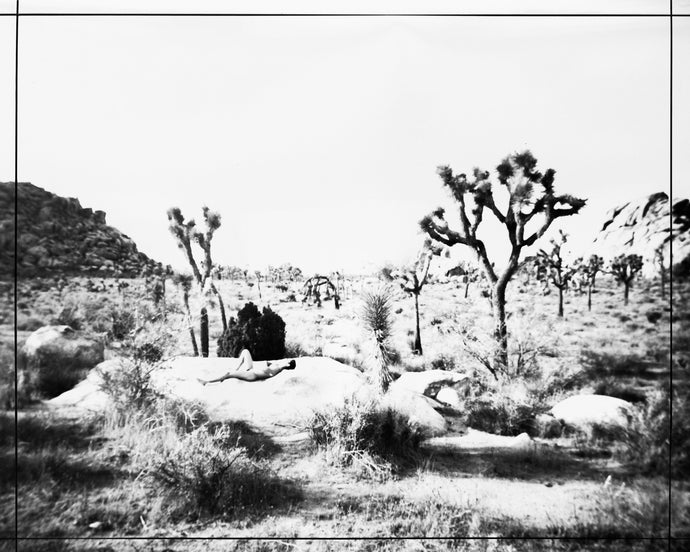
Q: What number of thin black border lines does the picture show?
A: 4